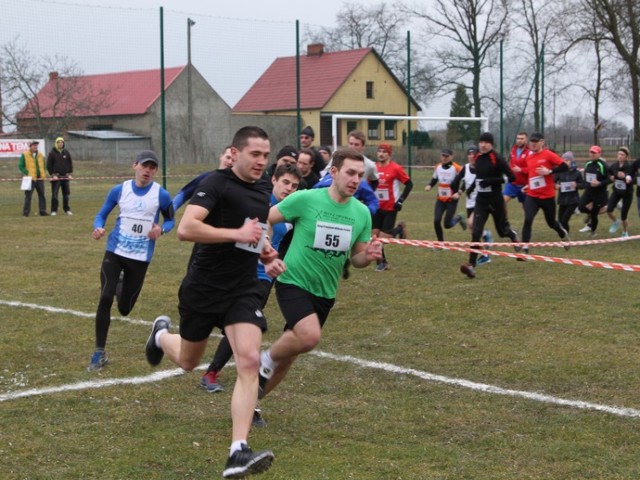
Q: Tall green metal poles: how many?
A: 5